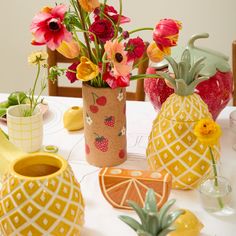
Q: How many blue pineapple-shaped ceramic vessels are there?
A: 0